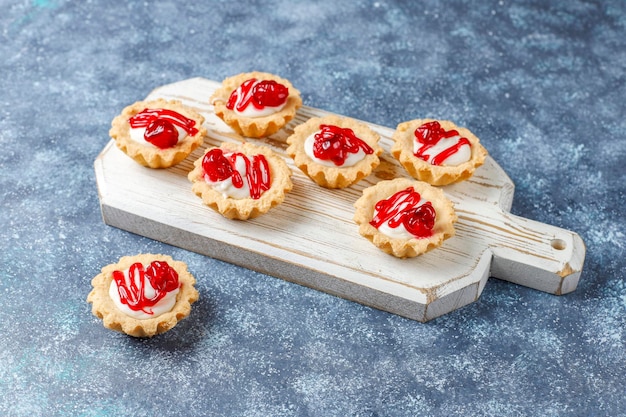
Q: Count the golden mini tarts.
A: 7